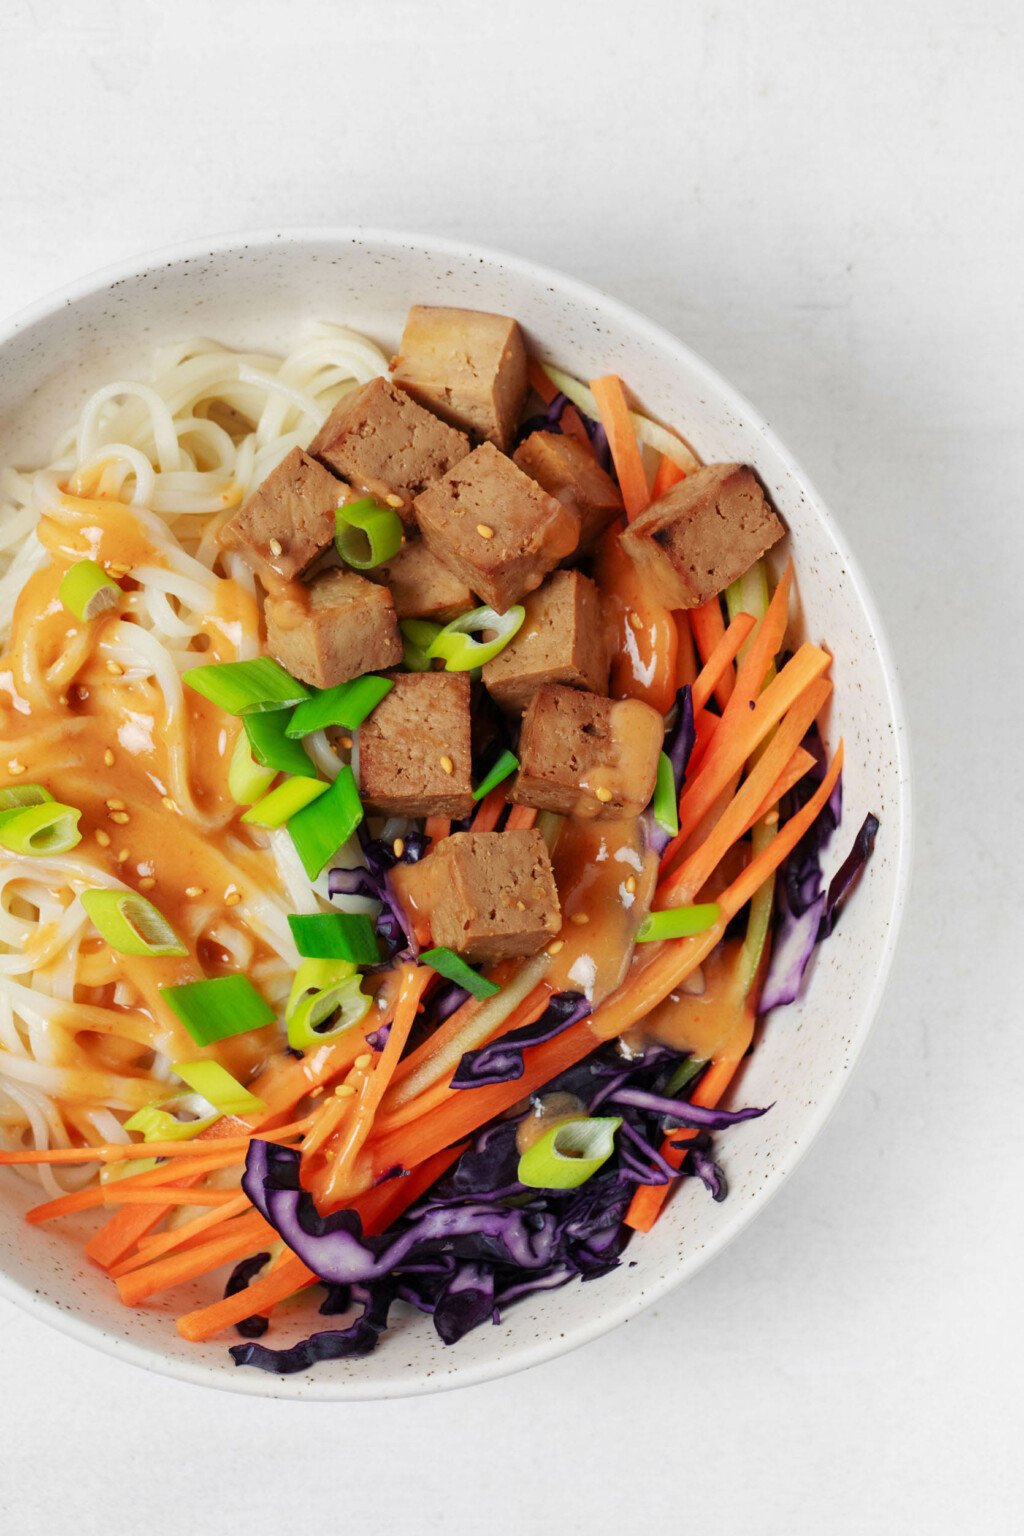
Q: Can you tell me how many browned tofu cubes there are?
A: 12